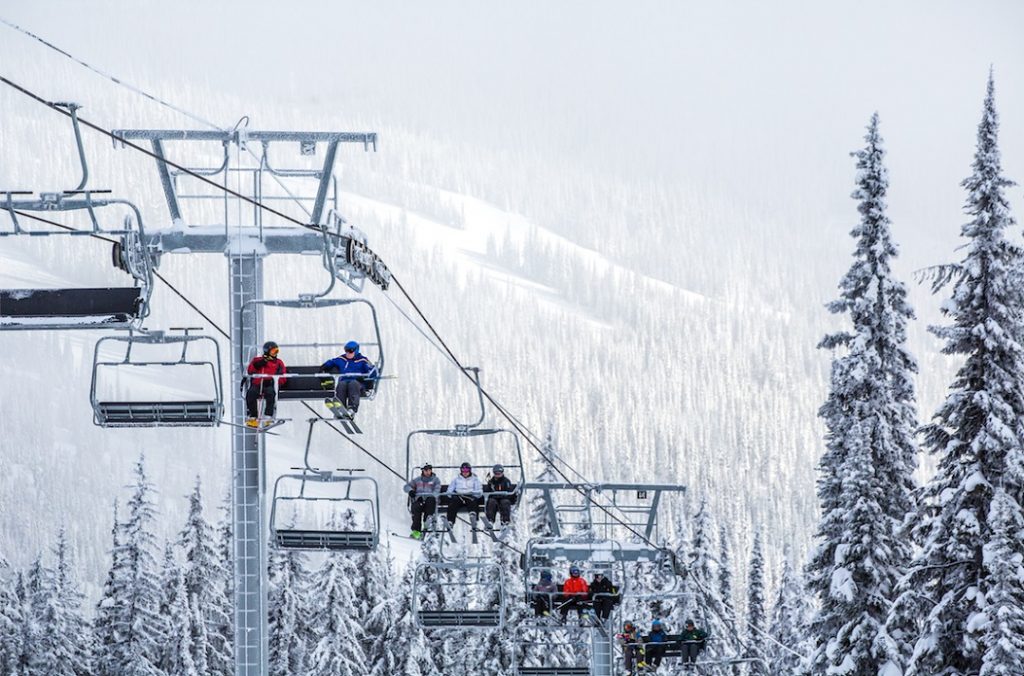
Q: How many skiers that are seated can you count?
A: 11